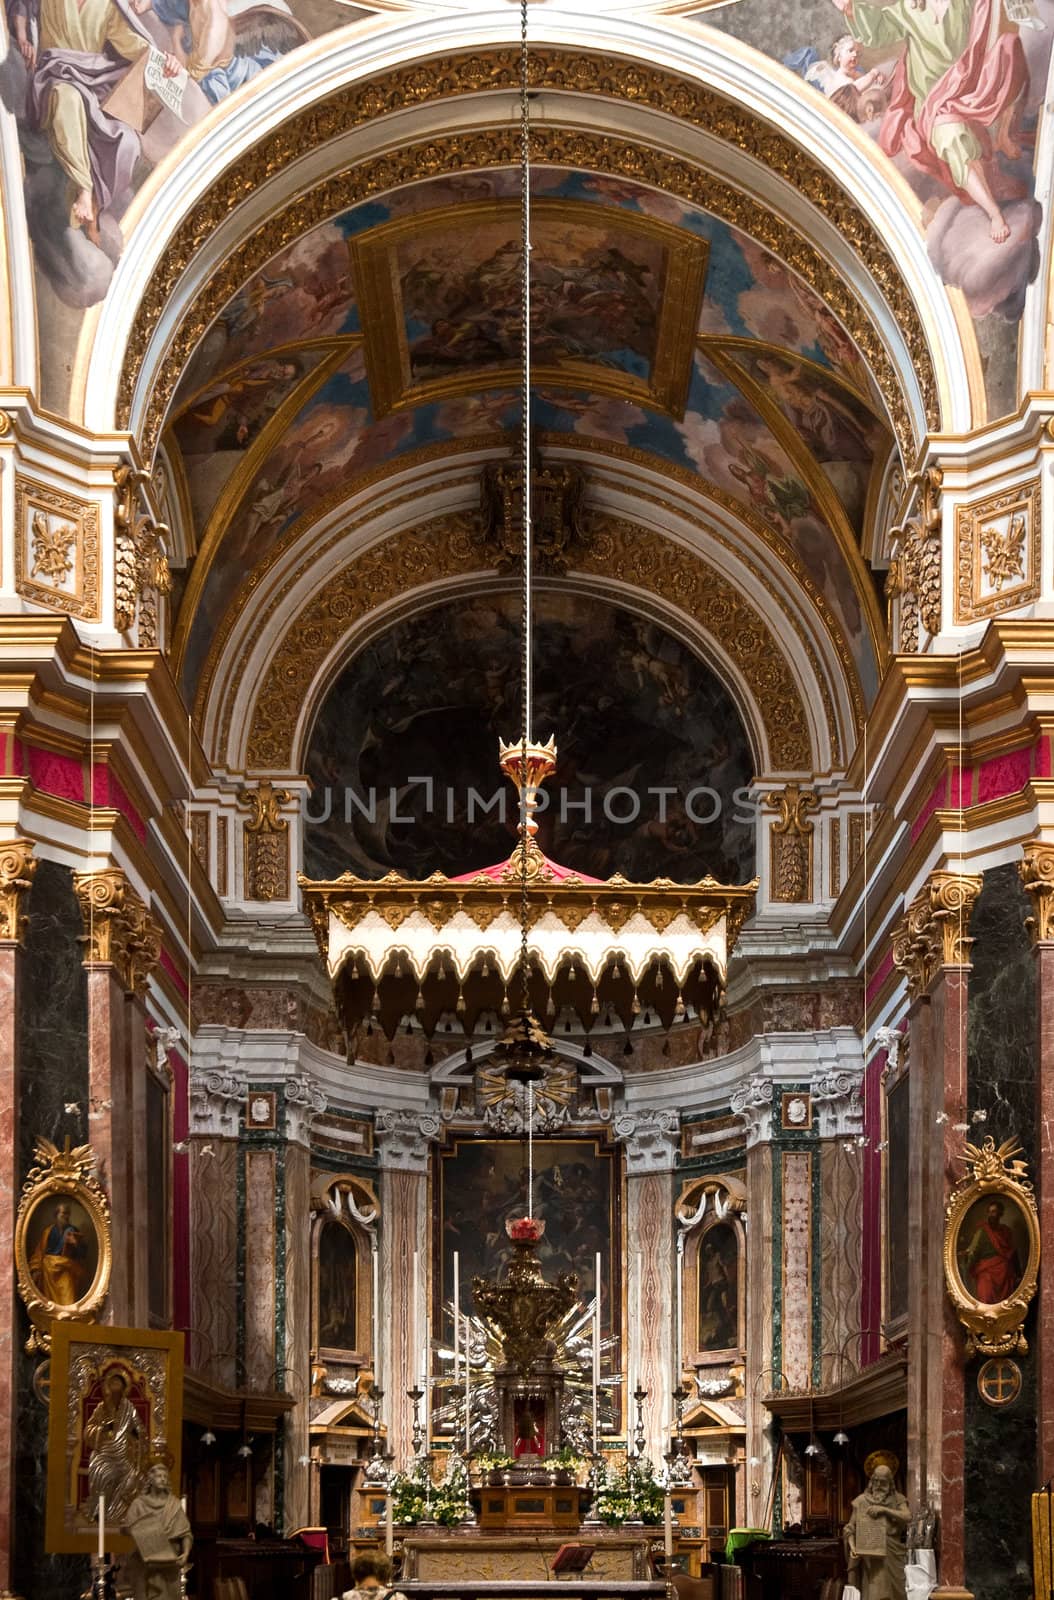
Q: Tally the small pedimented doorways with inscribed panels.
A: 2